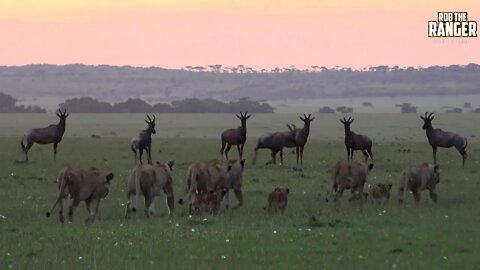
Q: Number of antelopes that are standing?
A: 7